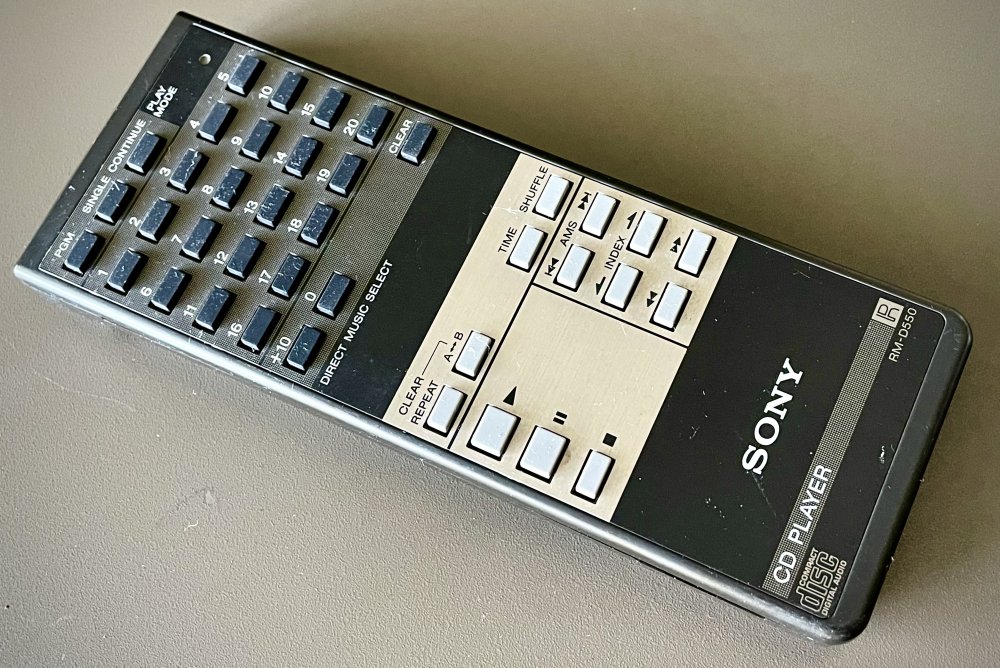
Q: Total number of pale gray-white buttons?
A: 13